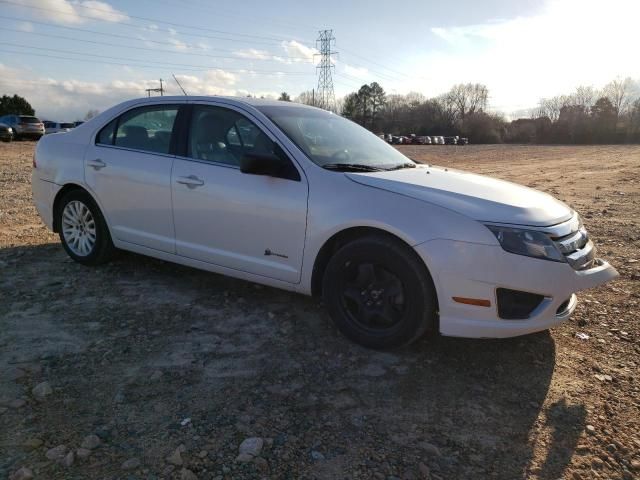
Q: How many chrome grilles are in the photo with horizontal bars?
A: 1